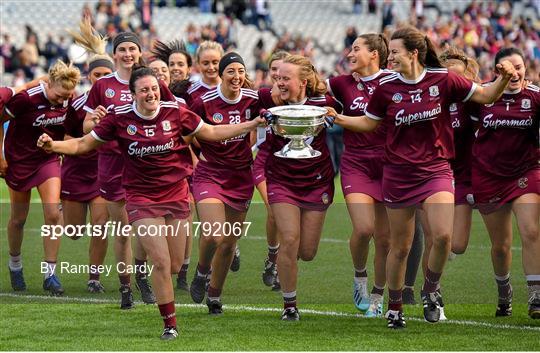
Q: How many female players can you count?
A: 14